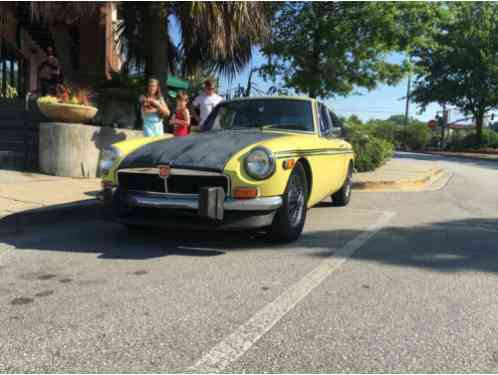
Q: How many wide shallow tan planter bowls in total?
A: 1